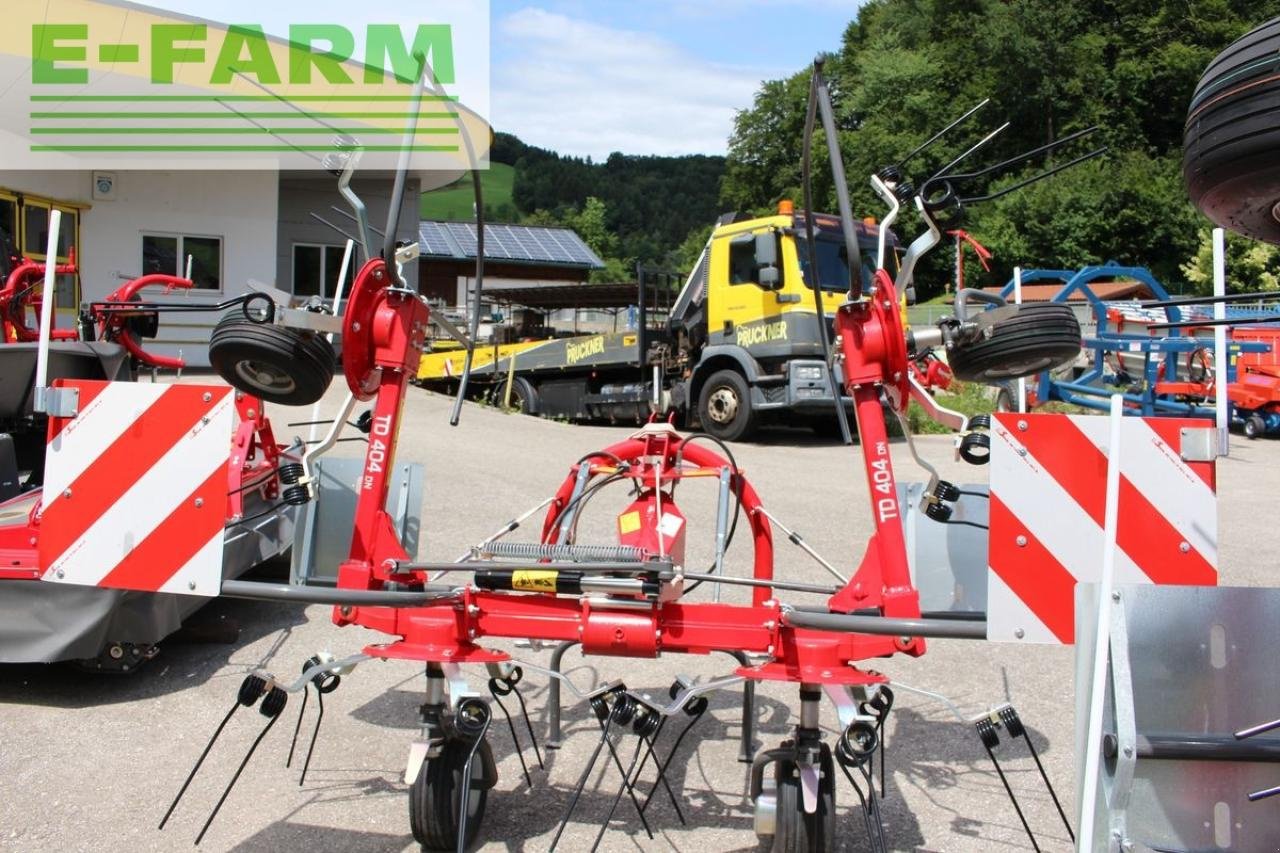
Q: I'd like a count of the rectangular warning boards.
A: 2